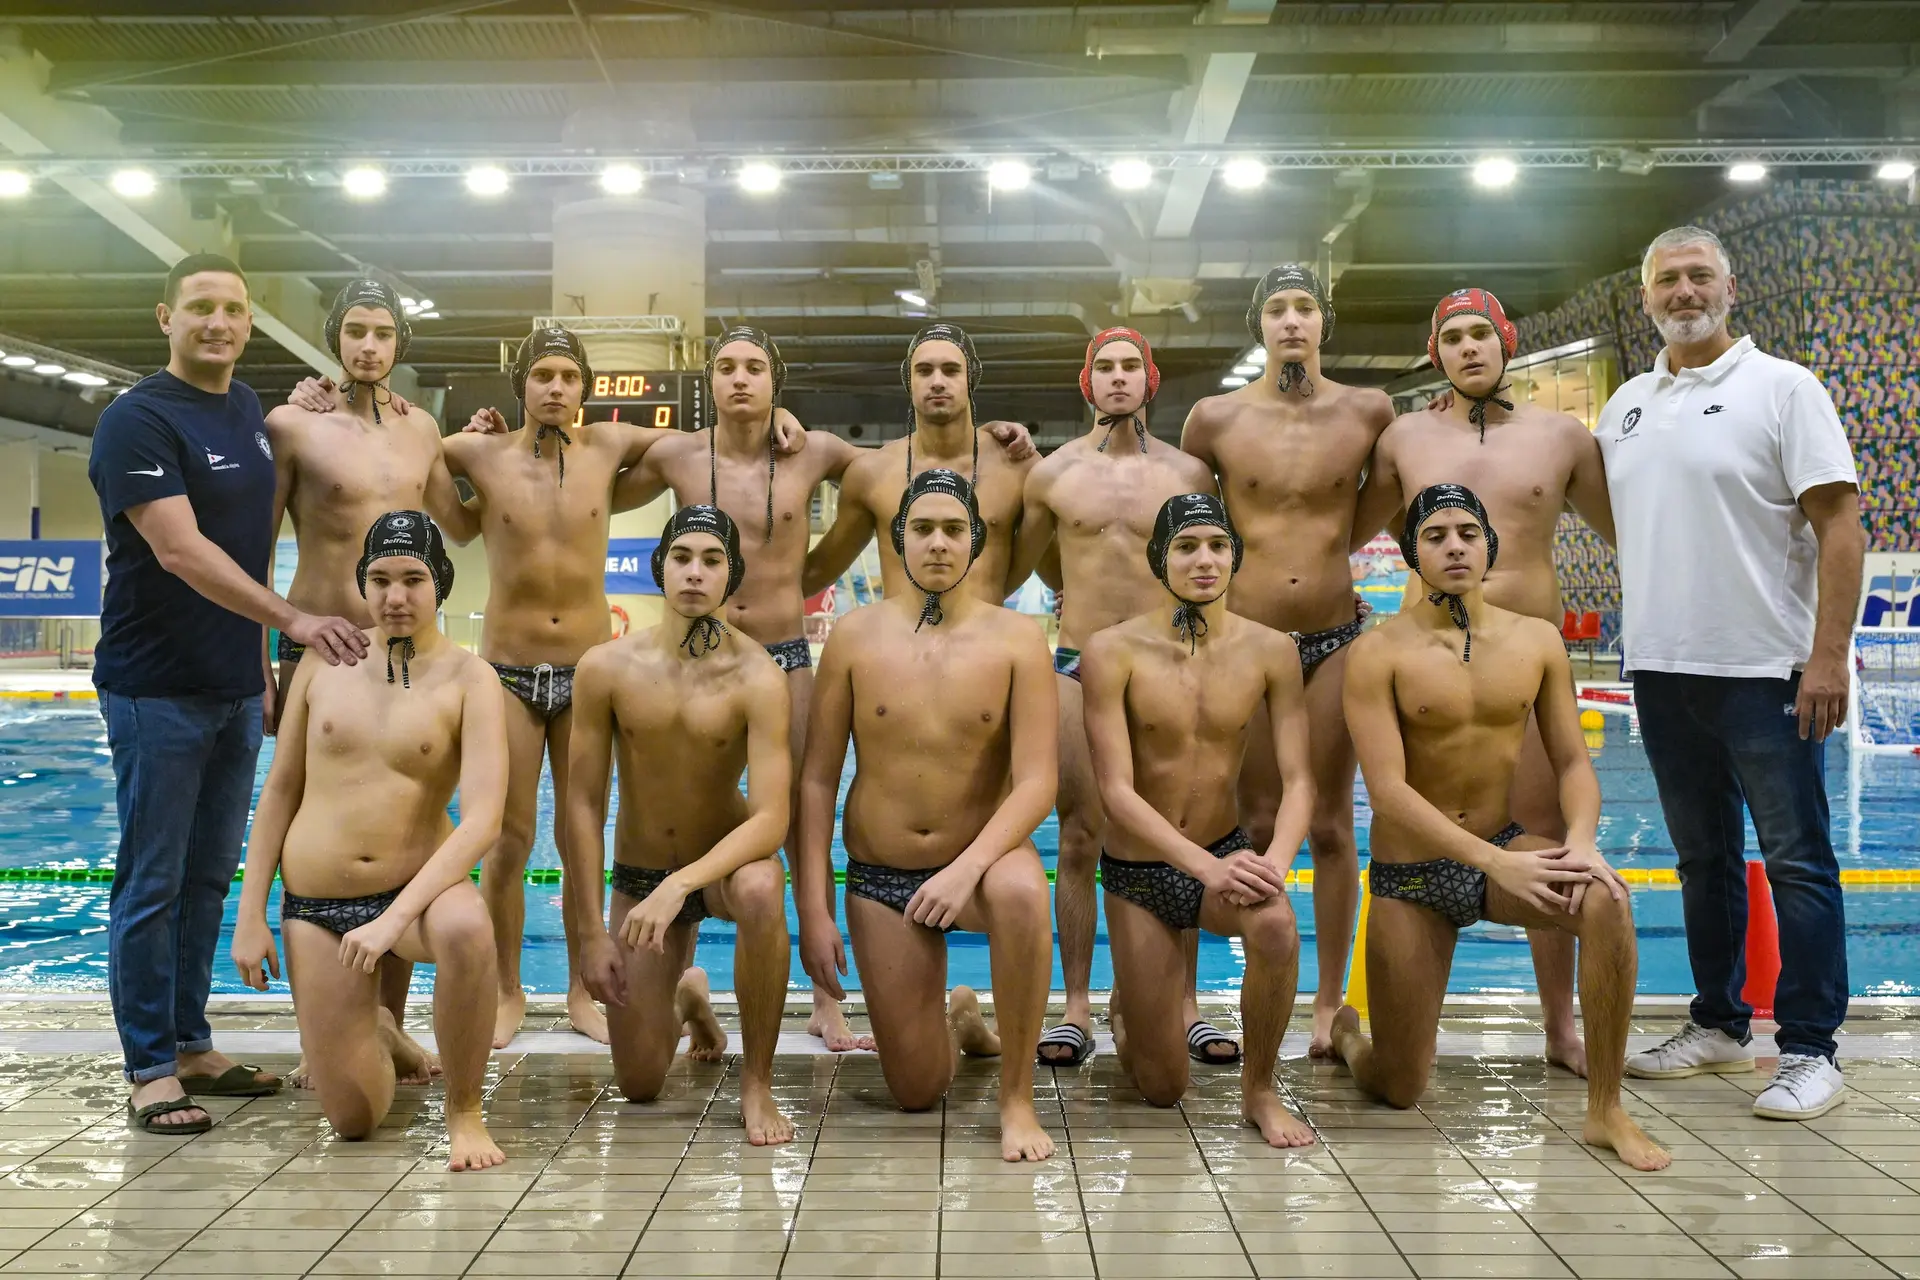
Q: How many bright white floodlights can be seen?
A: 12